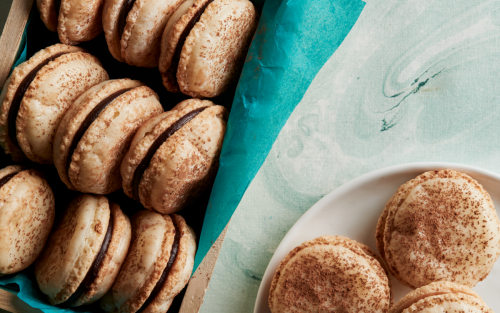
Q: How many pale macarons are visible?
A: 12